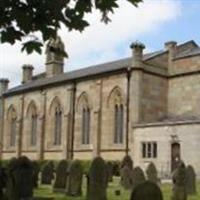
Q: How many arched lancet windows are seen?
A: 5